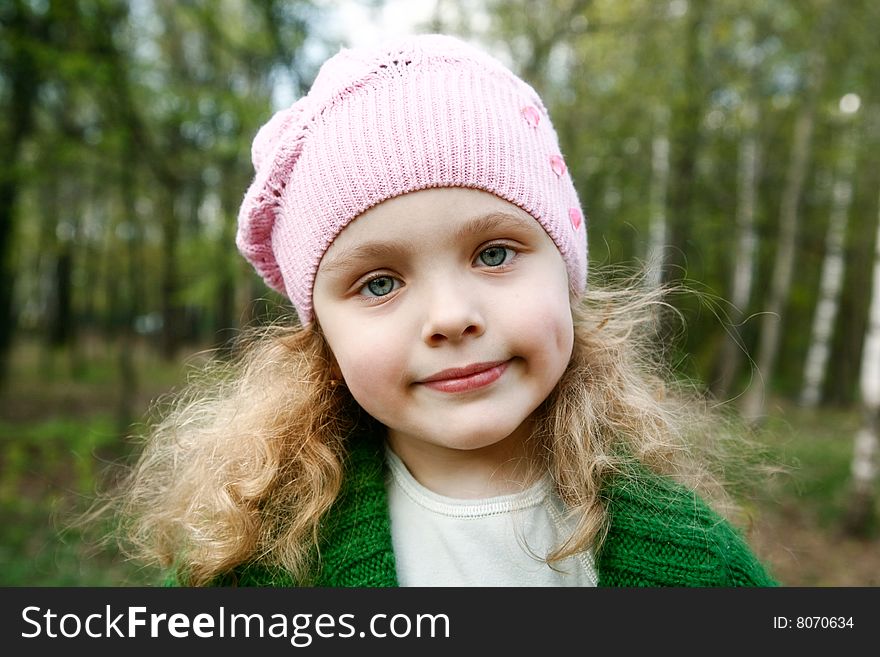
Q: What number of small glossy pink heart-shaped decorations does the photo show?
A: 3